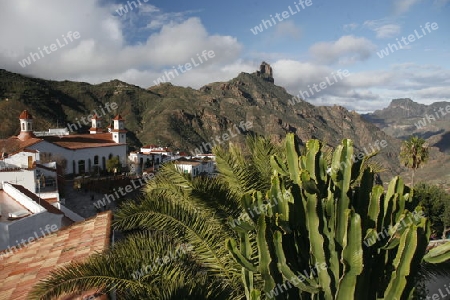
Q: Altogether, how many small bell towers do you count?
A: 3